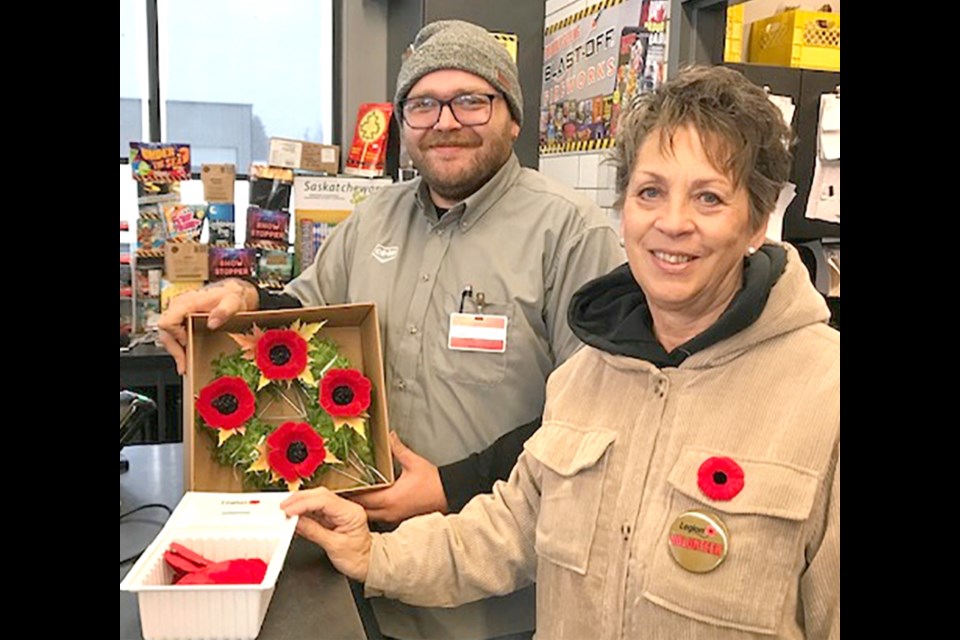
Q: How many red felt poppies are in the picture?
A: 5